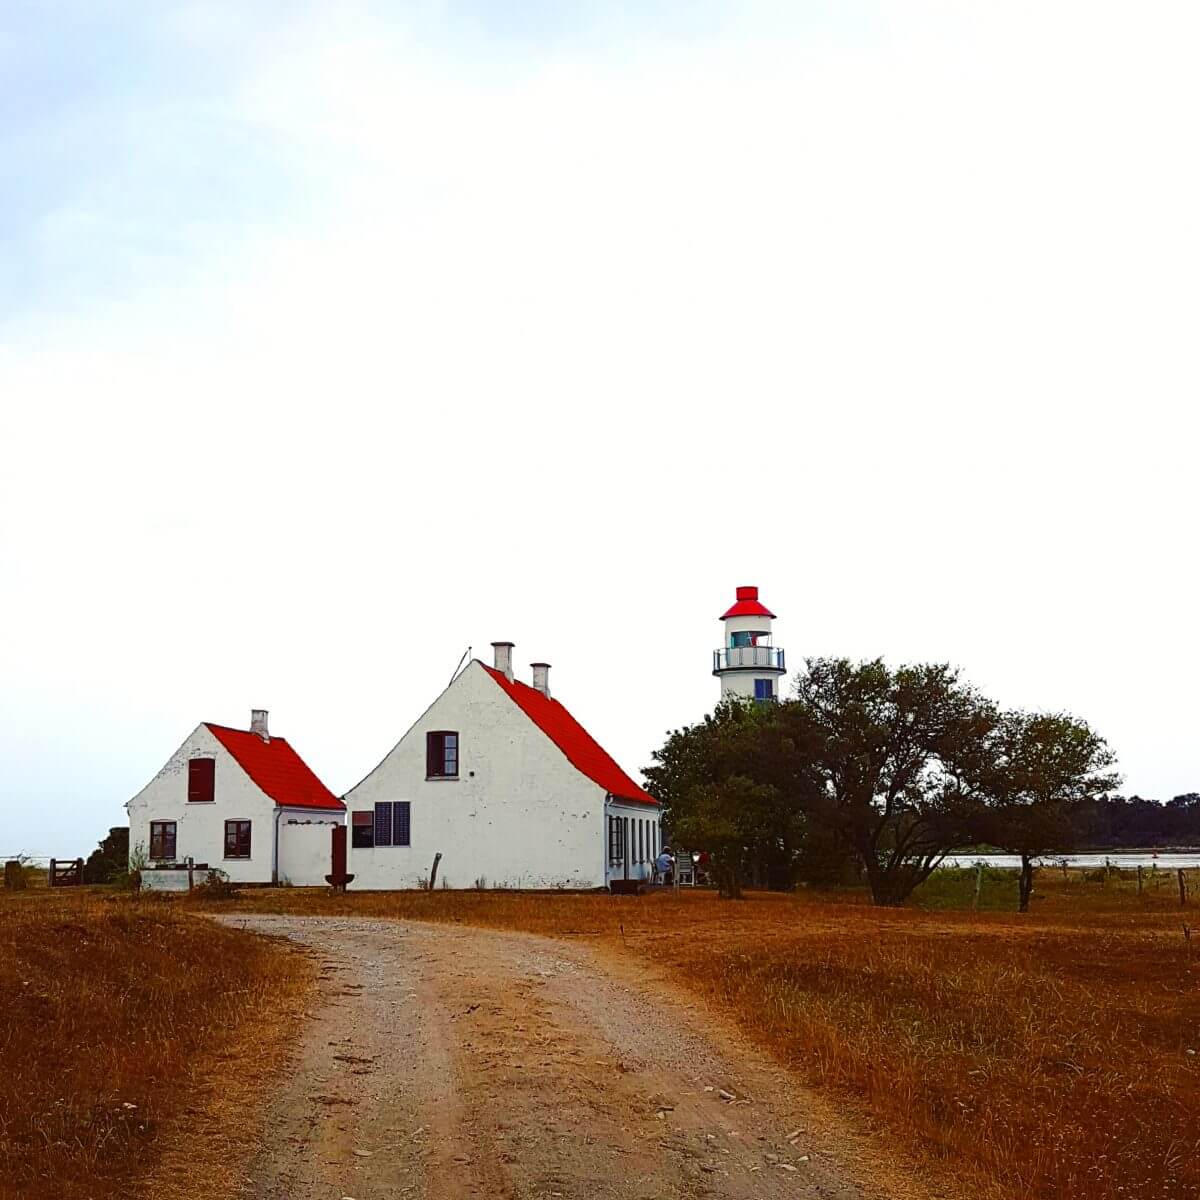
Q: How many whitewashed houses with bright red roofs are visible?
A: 2